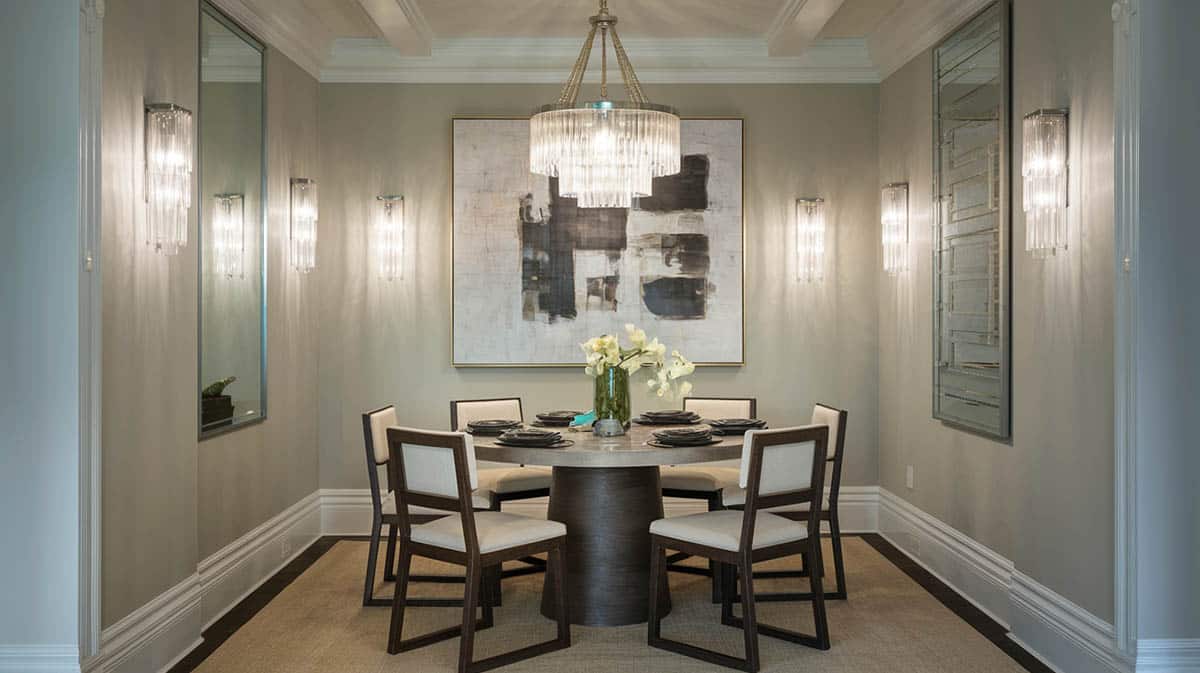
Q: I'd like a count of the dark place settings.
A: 6